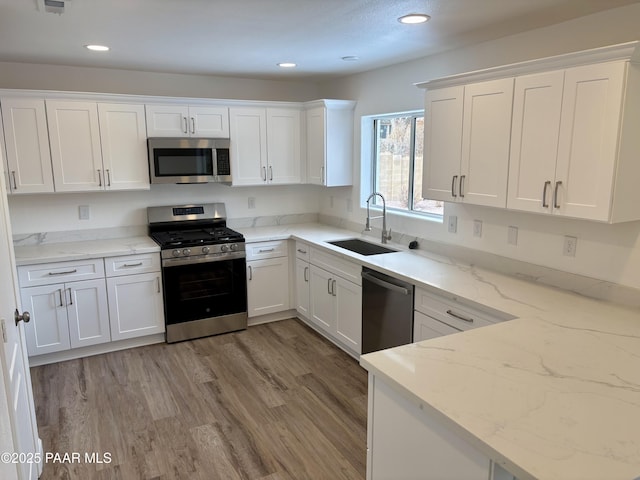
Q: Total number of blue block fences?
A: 0